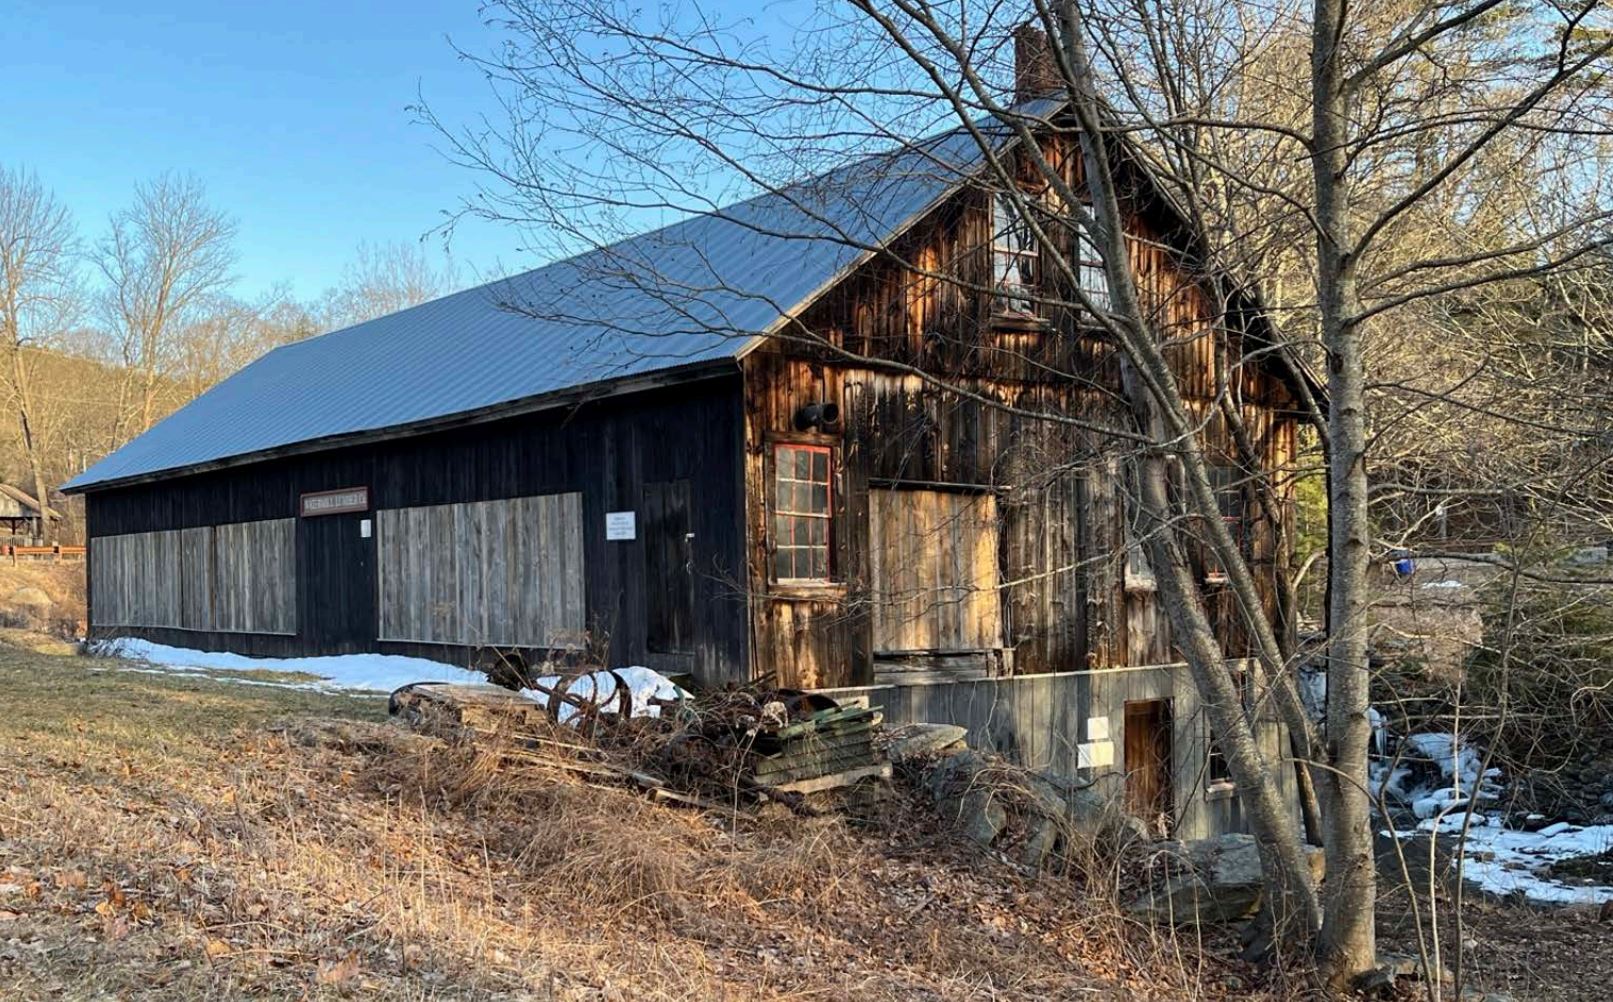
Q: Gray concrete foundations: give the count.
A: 1